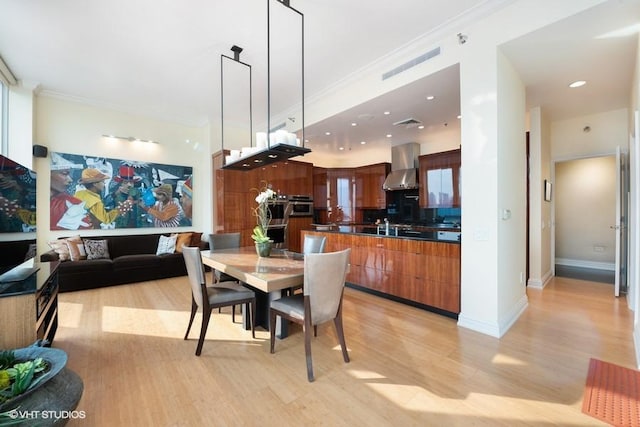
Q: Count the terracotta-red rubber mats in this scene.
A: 1